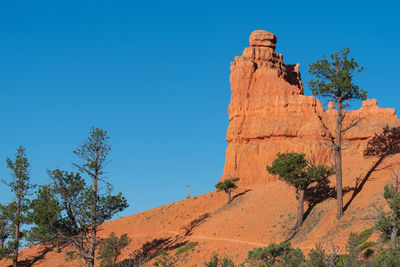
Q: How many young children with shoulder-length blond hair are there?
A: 0